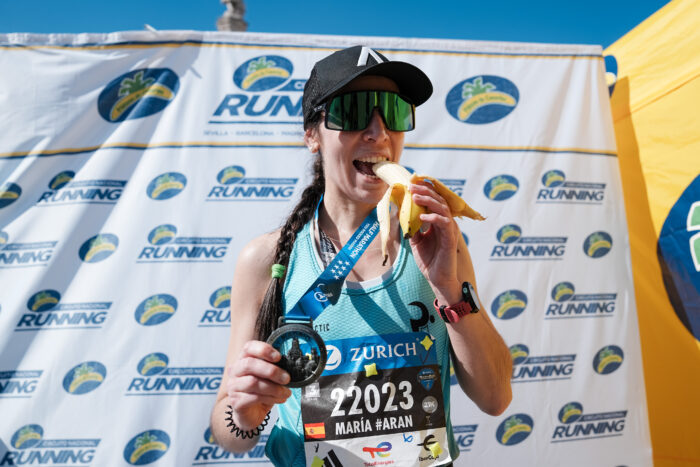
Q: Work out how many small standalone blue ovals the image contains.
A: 11